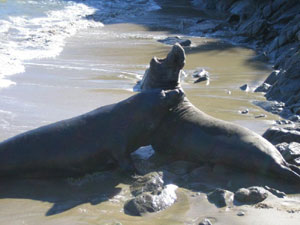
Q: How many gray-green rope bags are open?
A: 0